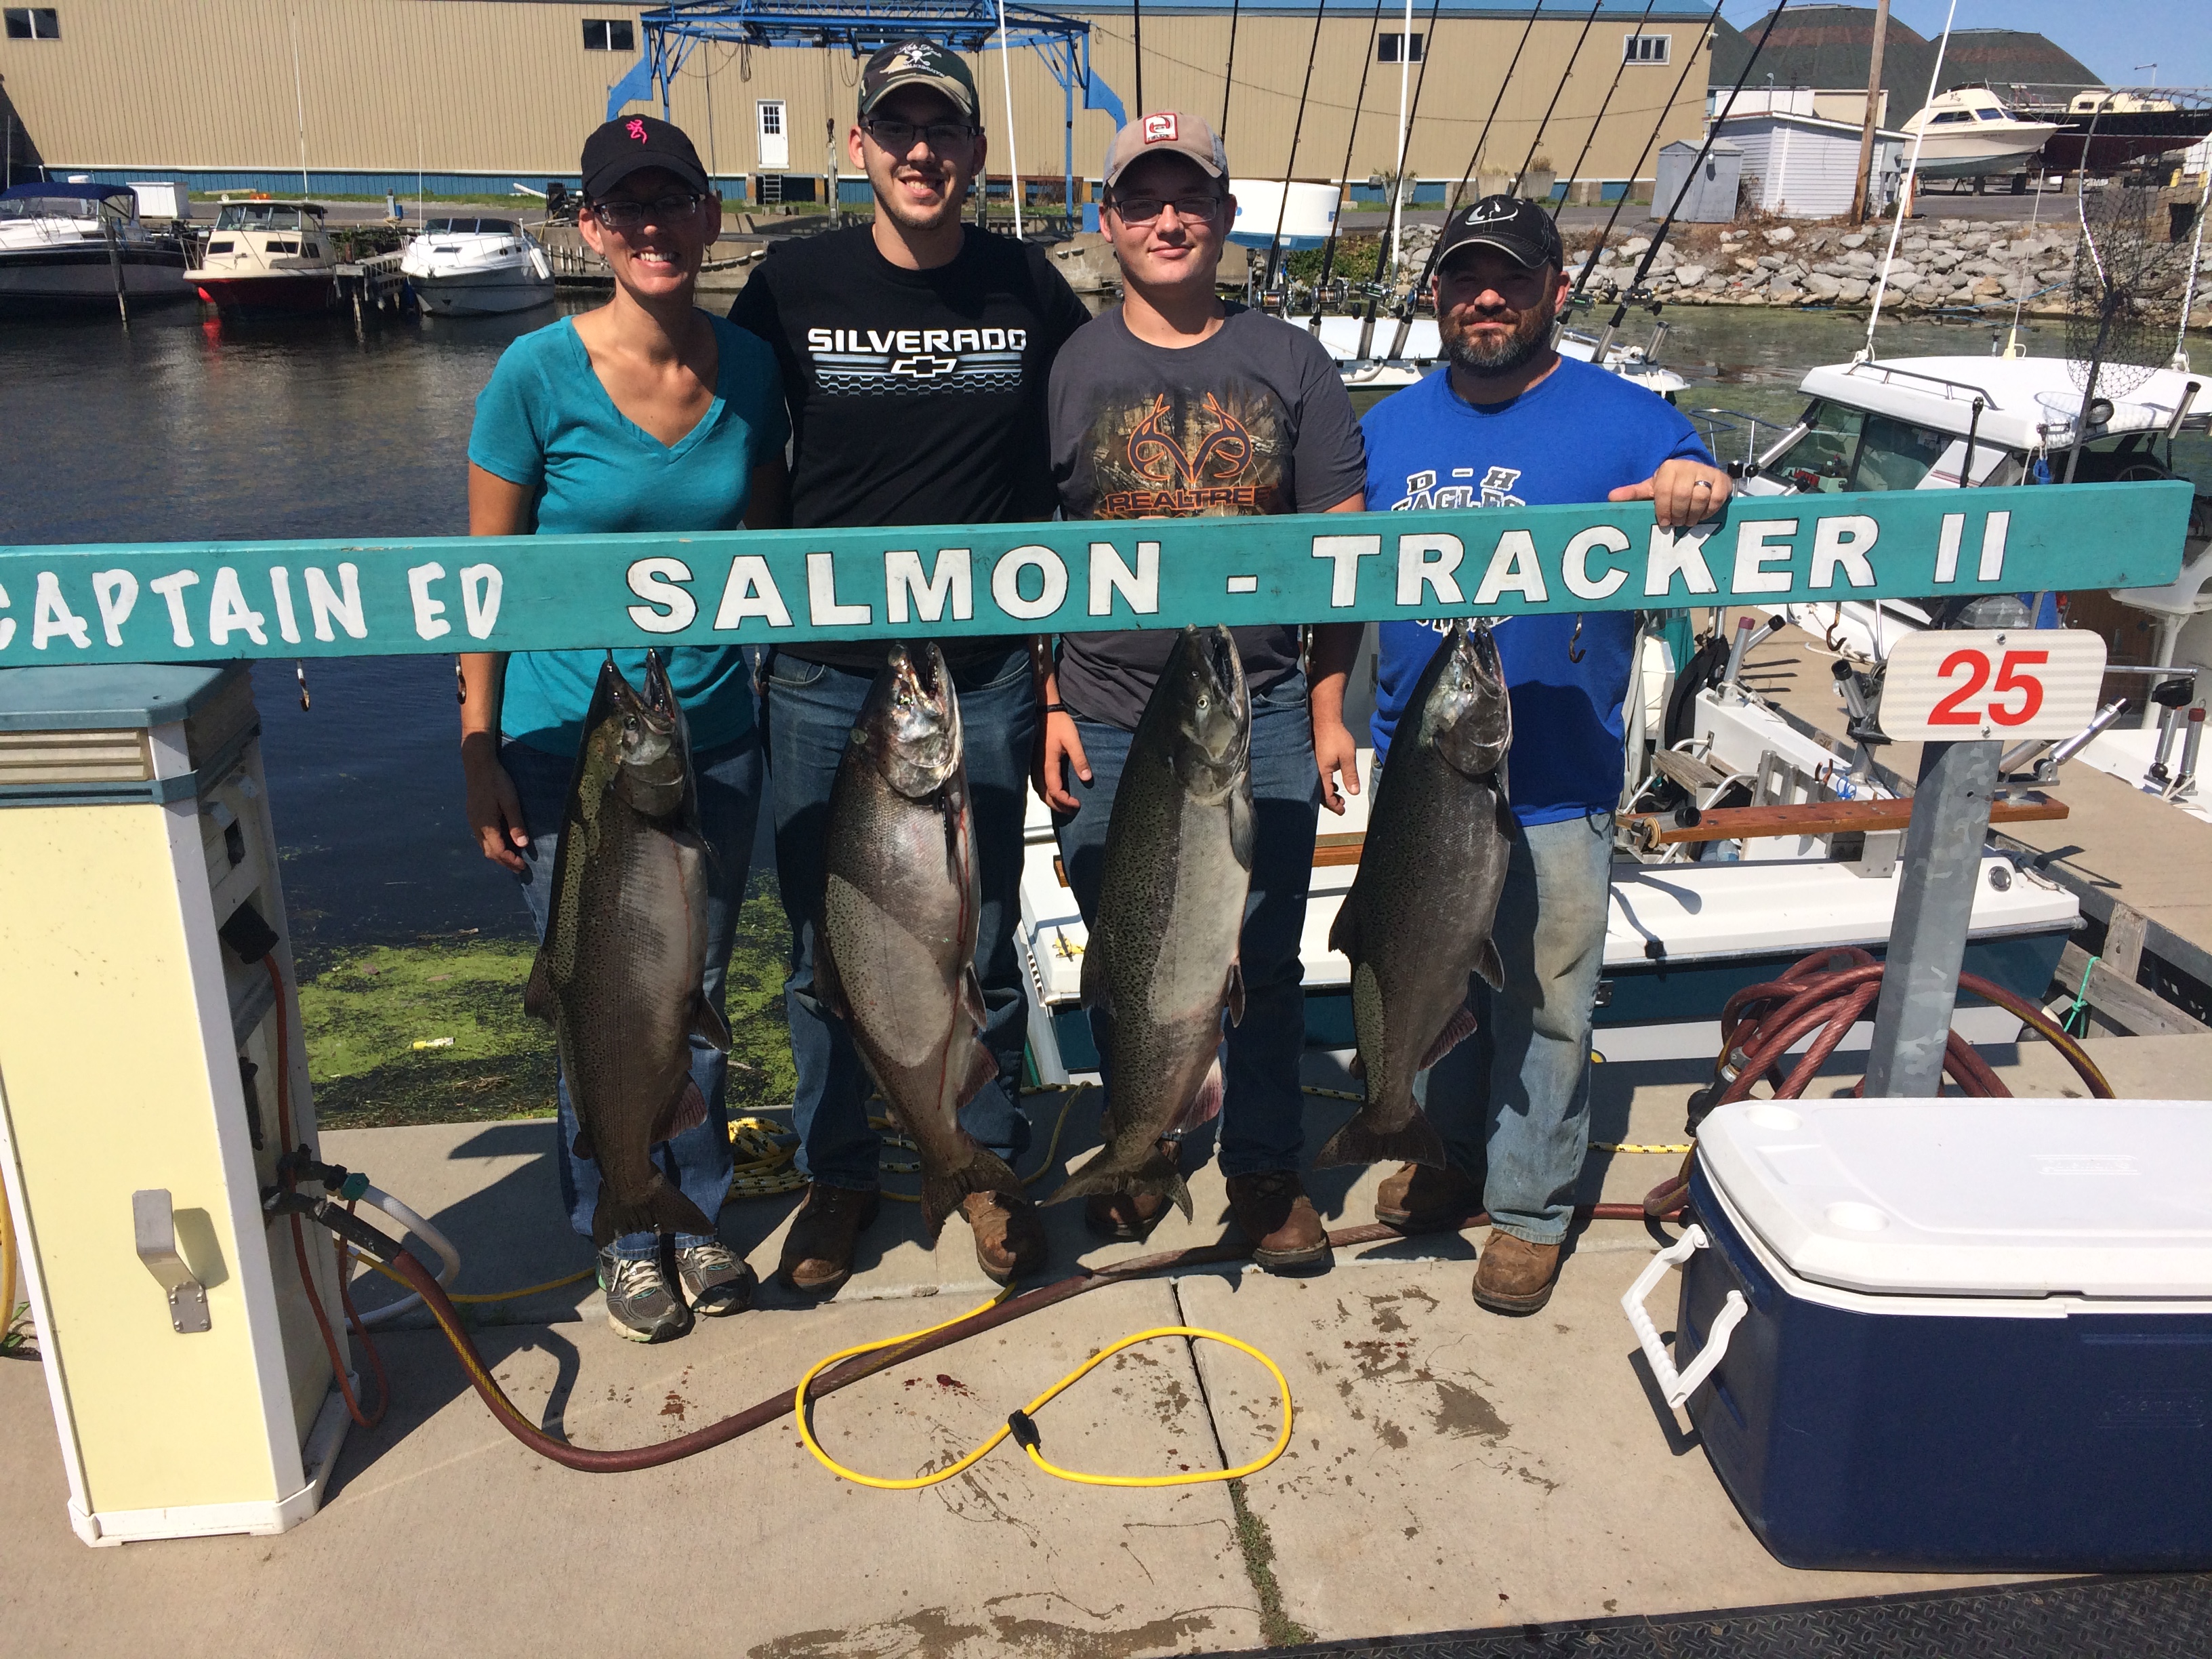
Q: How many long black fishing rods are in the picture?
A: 10